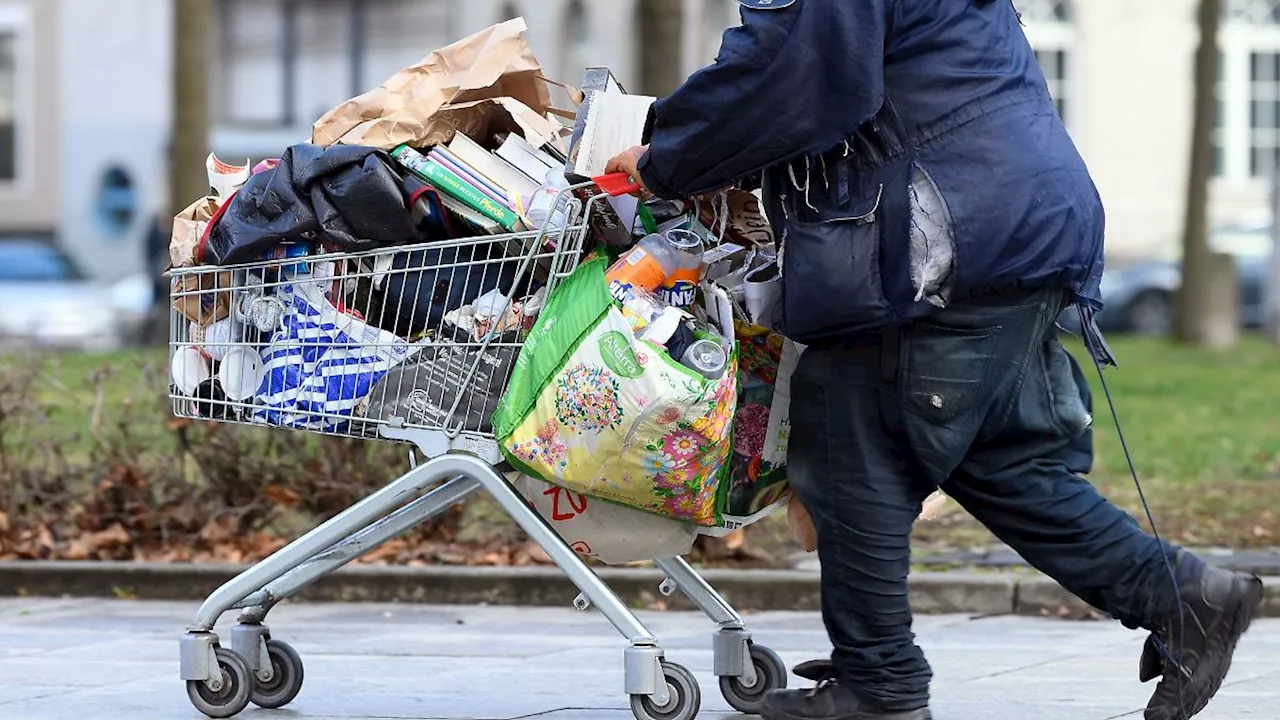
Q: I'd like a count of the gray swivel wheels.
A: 4